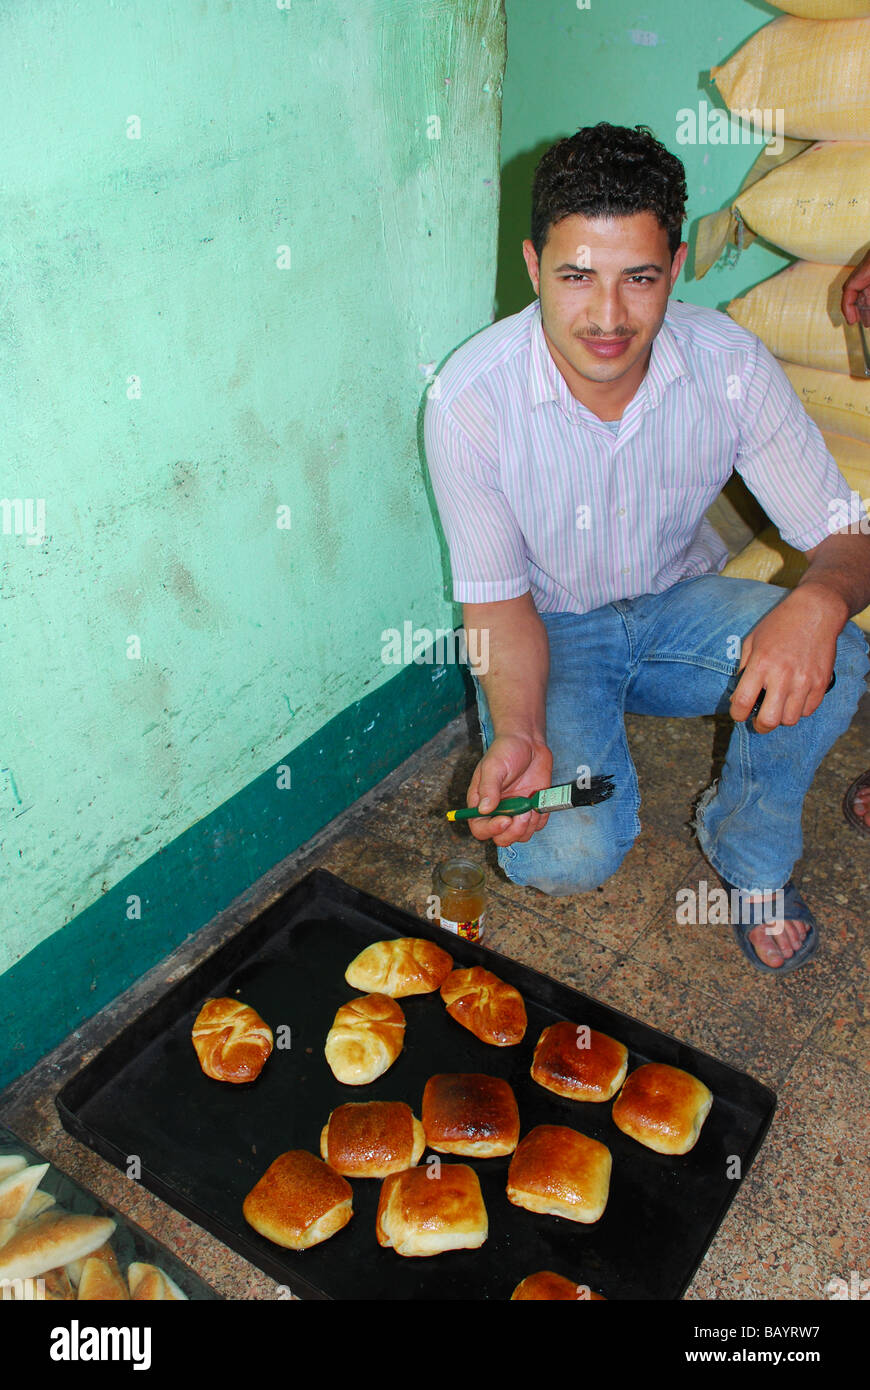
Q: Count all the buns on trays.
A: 12